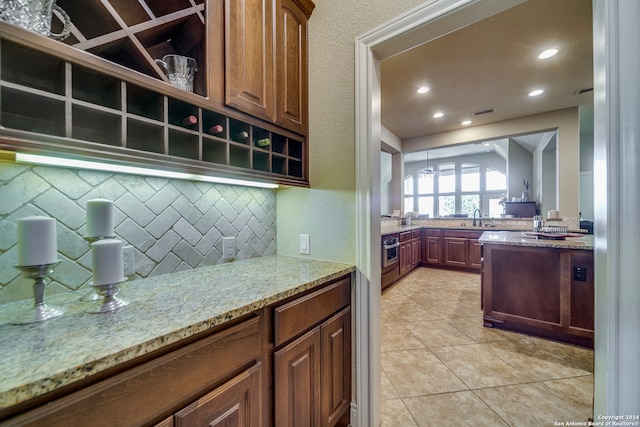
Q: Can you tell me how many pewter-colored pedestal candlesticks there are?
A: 3